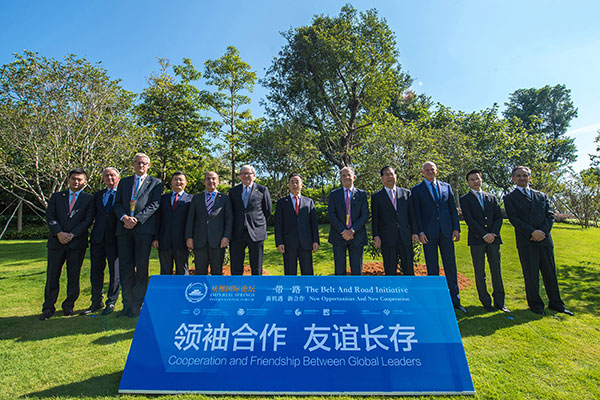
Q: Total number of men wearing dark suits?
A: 12